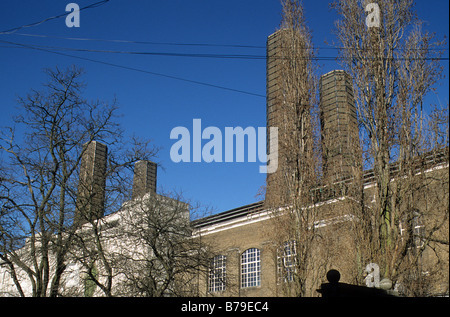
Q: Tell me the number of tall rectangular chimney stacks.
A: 4